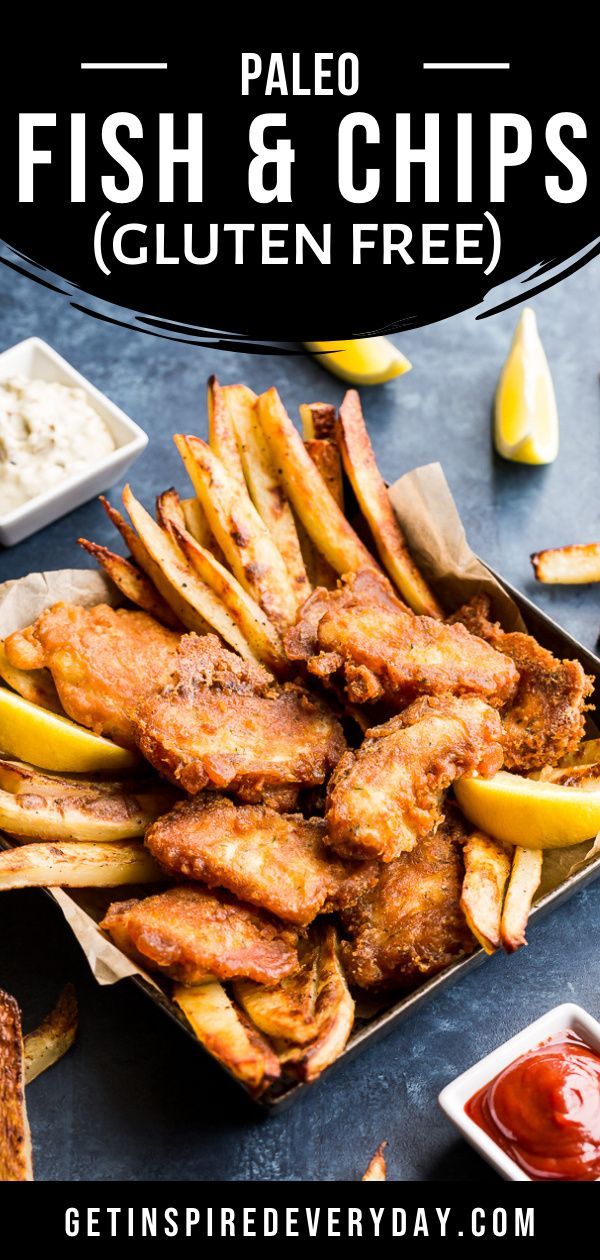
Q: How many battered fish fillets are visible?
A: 8